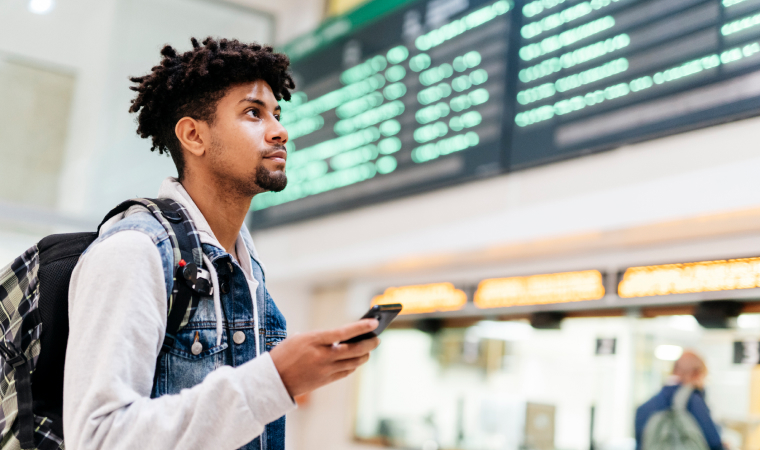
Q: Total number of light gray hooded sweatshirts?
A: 1